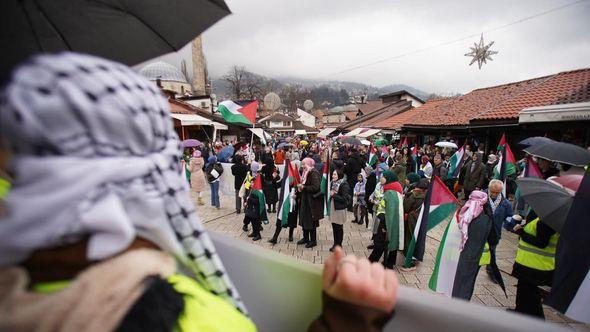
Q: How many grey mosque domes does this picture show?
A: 1